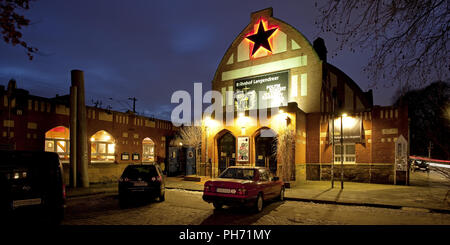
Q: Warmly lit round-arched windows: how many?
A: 3